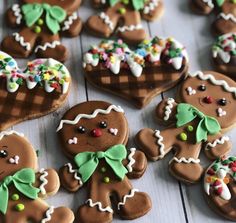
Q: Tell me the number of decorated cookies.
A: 10